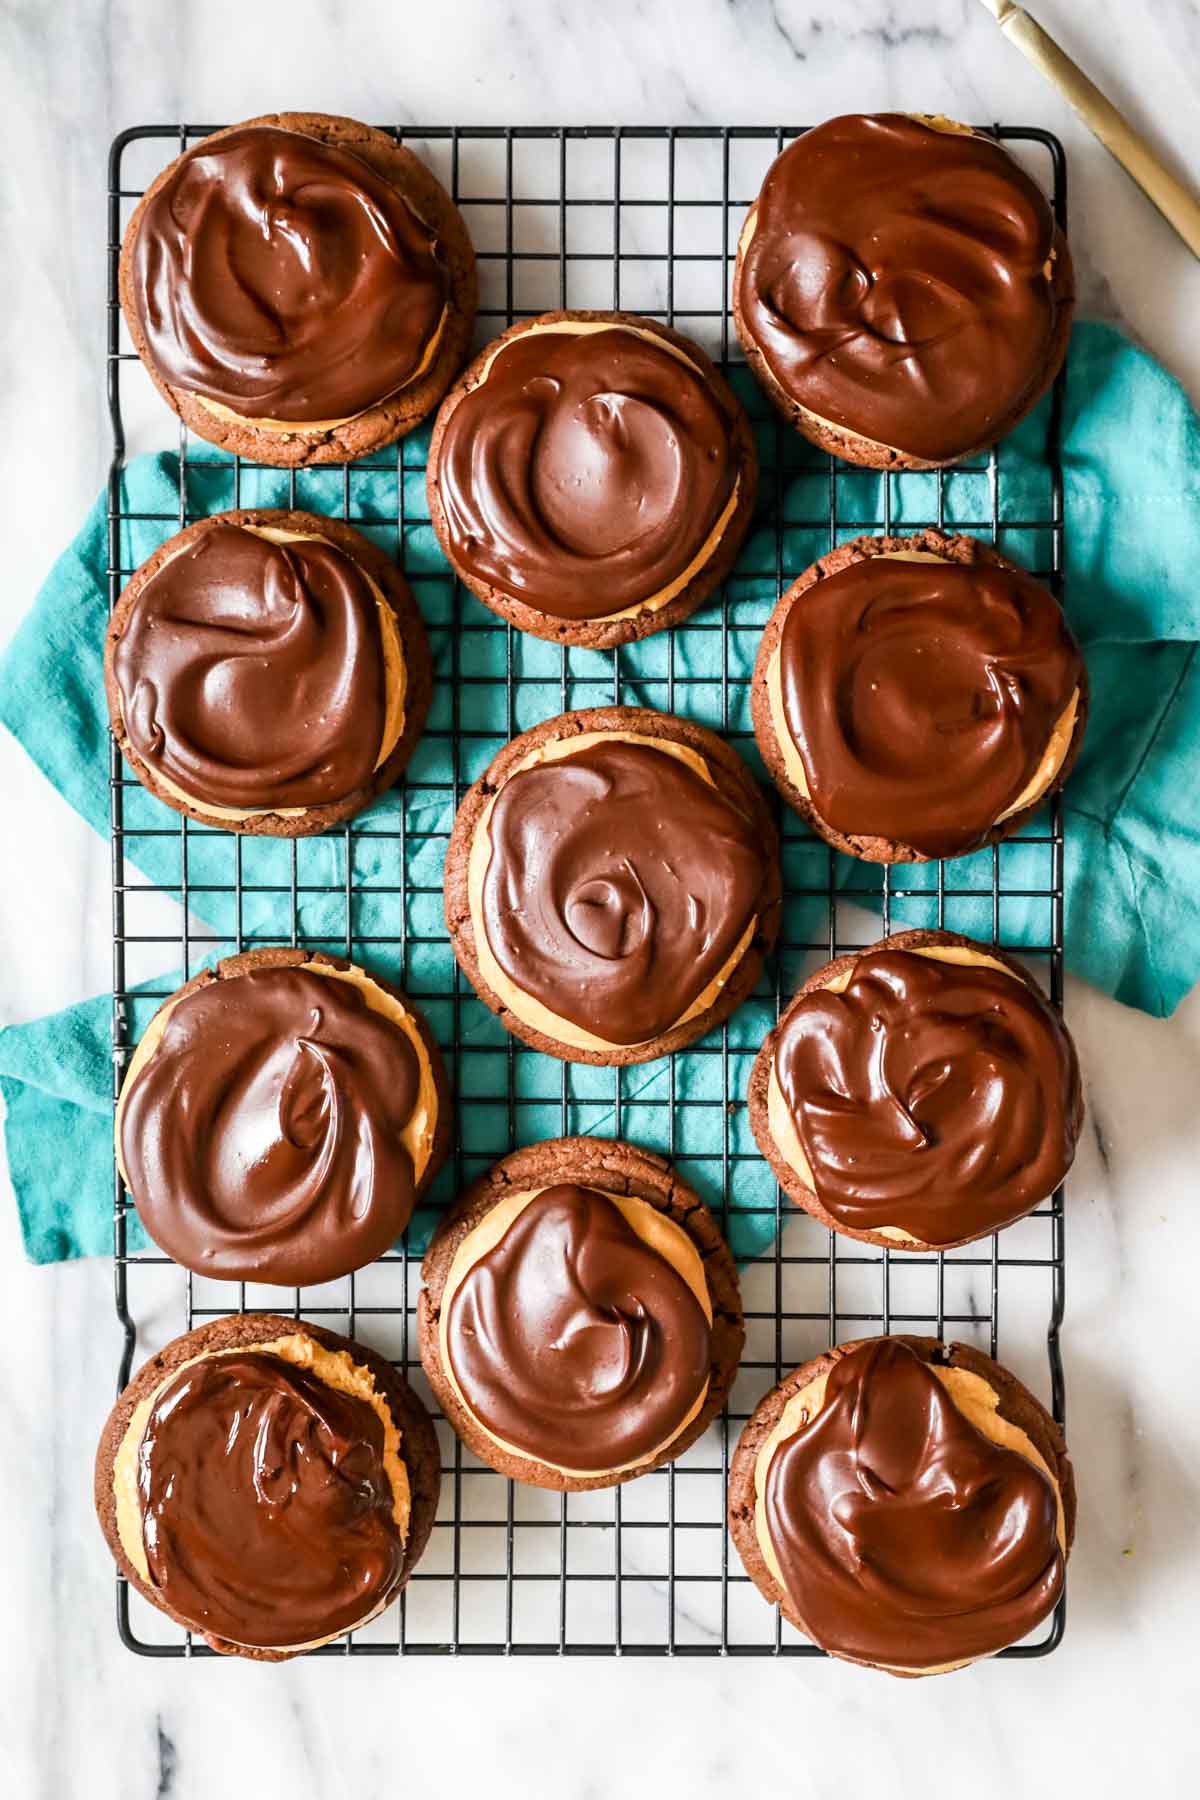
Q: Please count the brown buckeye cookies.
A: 11